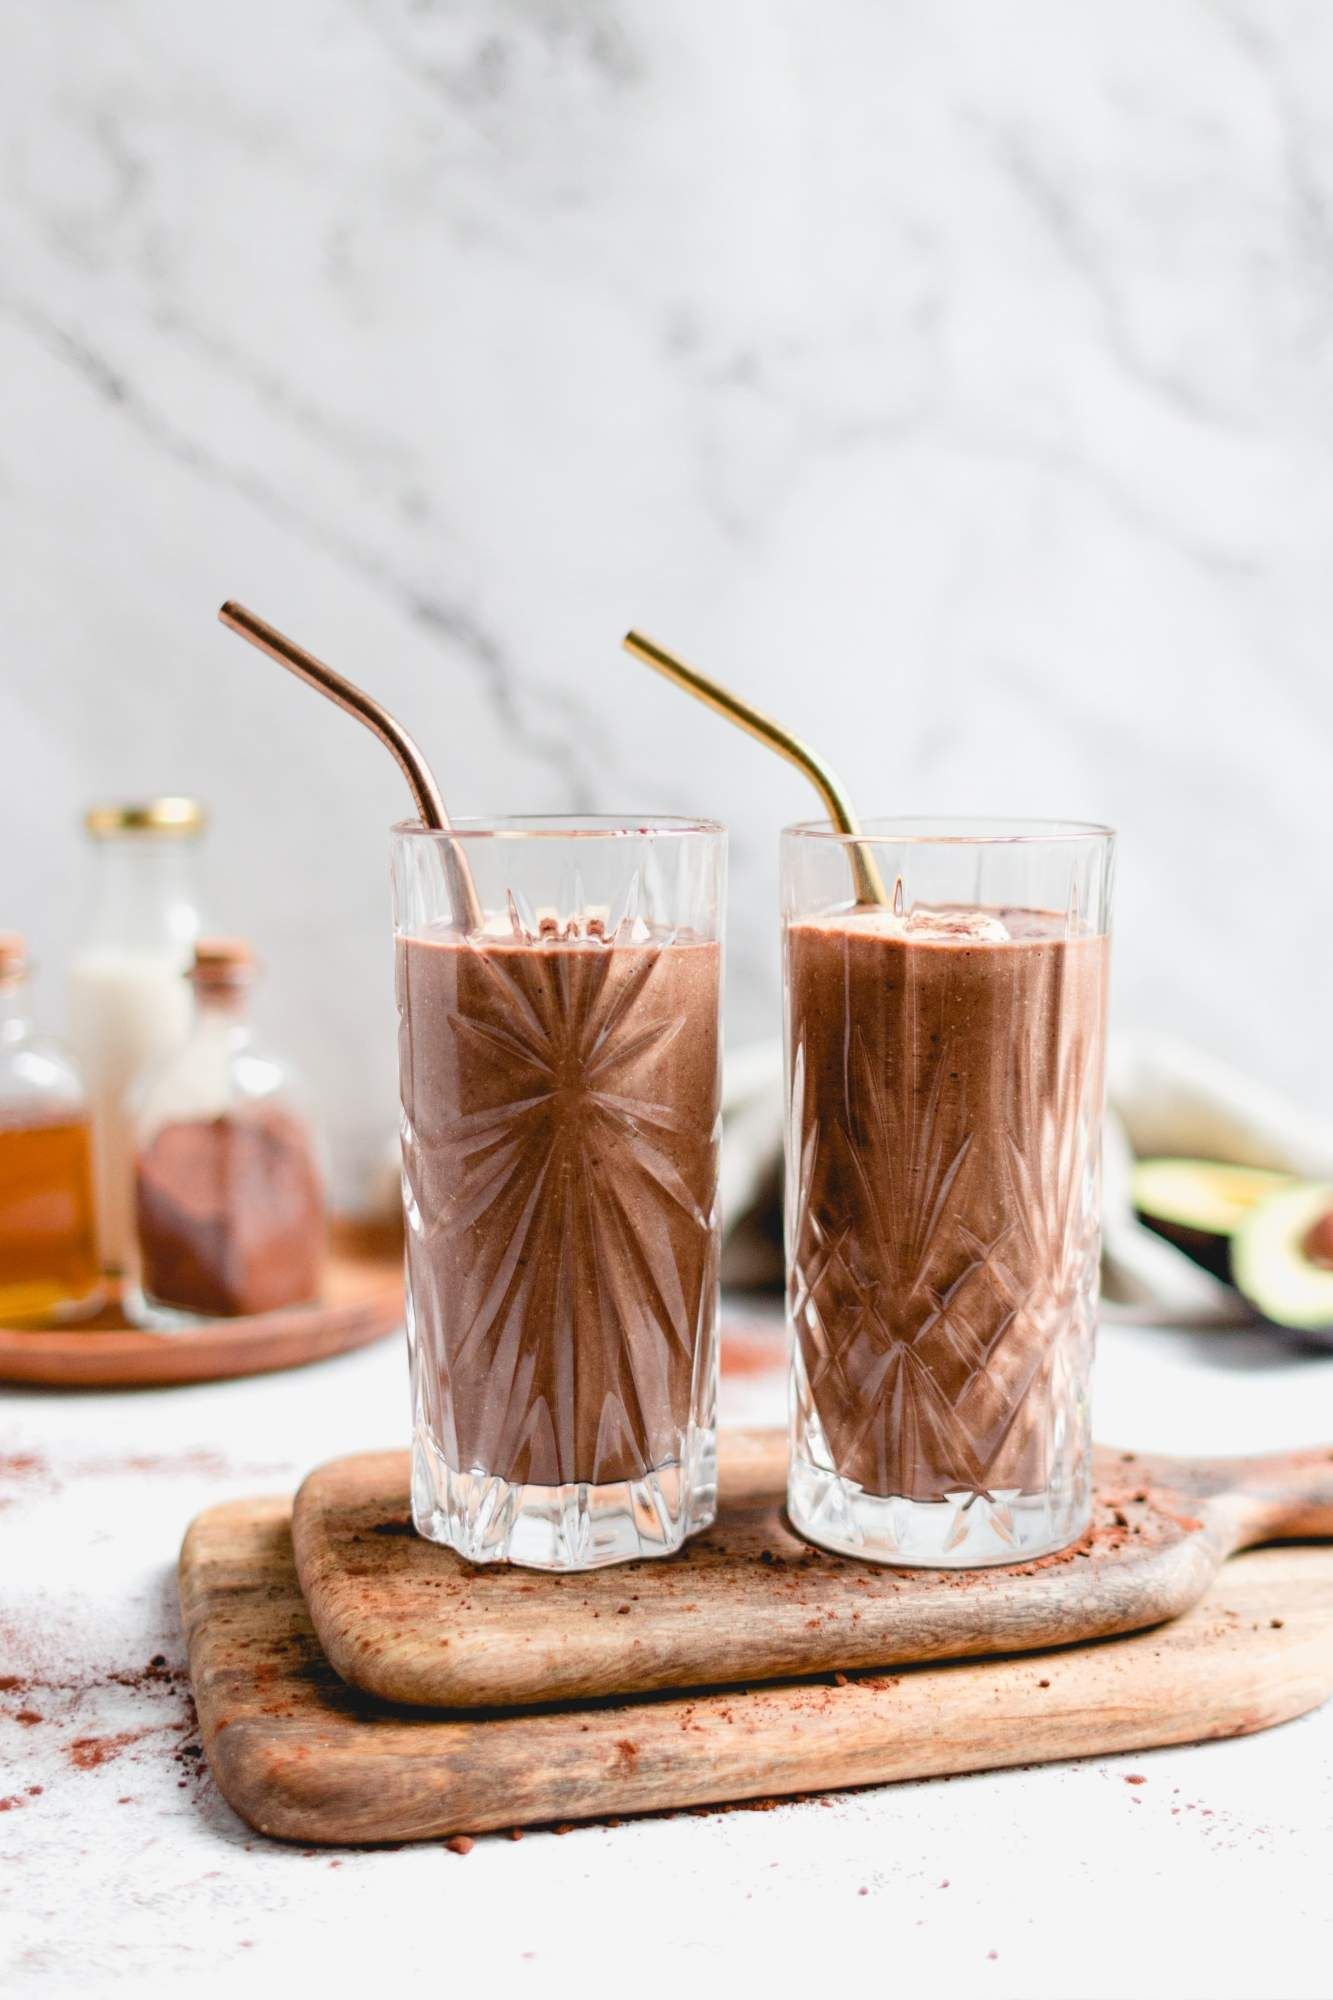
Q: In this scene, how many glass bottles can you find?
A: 3